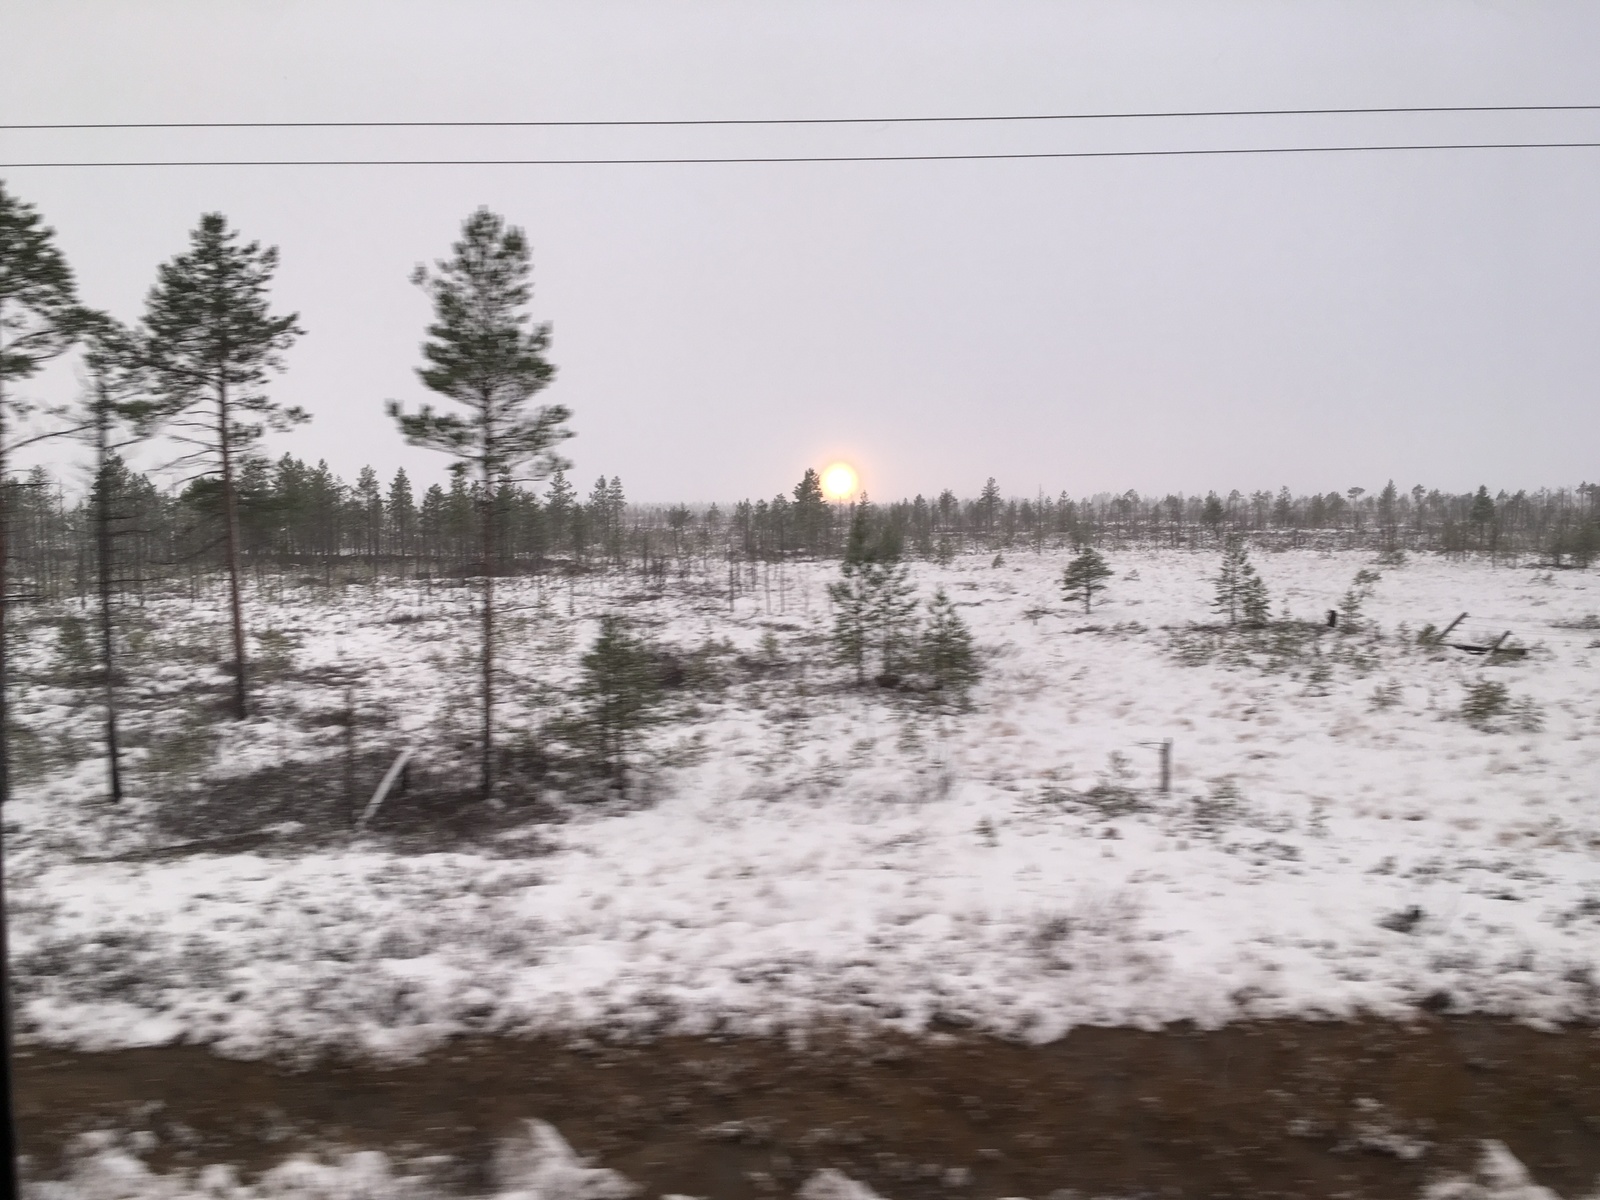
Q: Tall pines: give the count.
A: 4